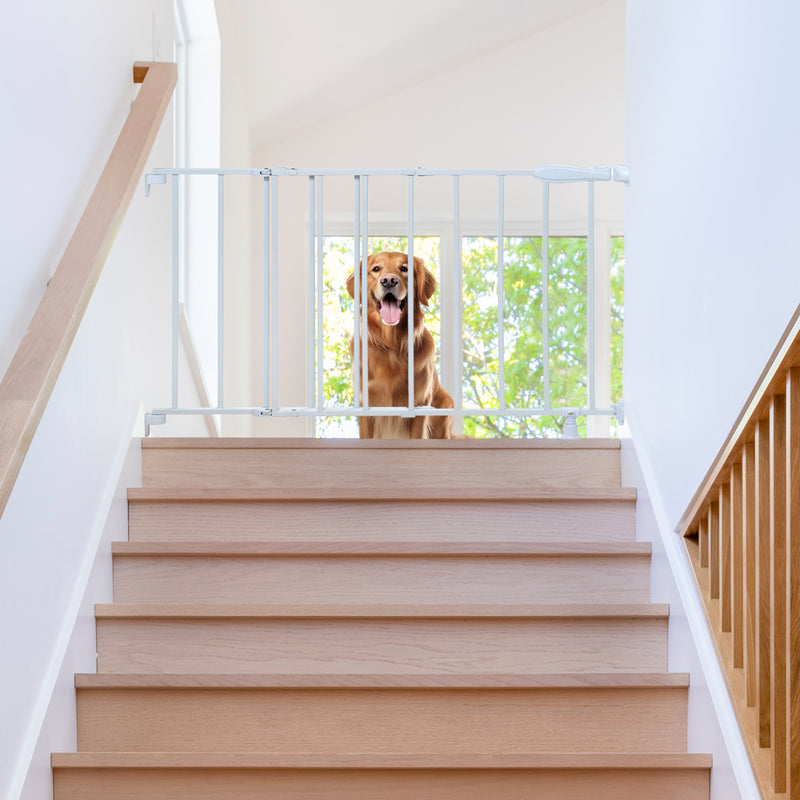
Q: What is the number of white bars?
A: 13